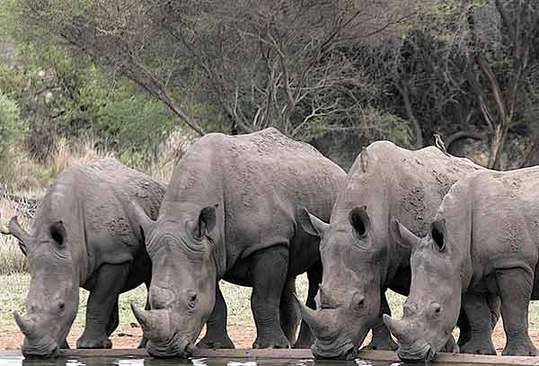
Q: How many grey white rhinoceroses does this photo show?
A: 4